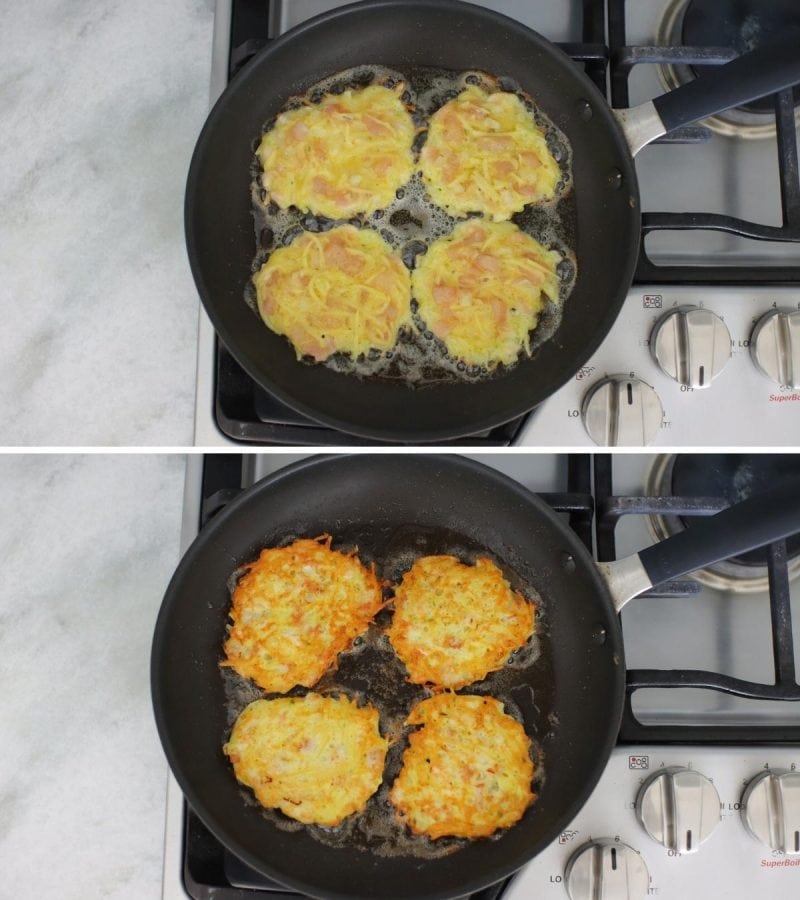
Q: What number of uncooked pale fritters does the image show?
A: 4